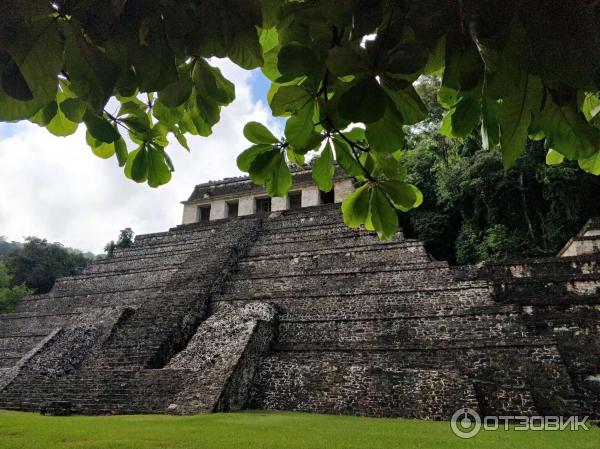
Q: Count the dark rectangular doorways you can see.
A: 5